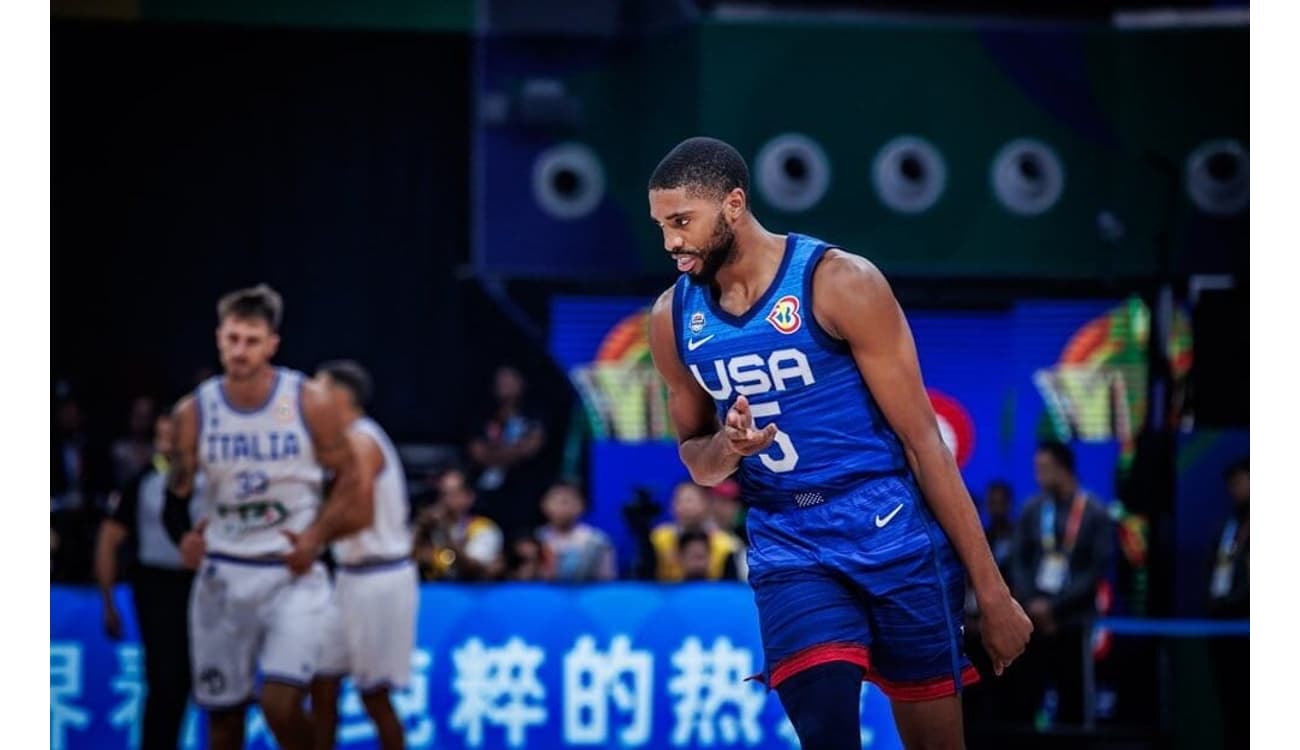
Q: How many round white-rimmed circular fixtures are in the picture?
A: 5